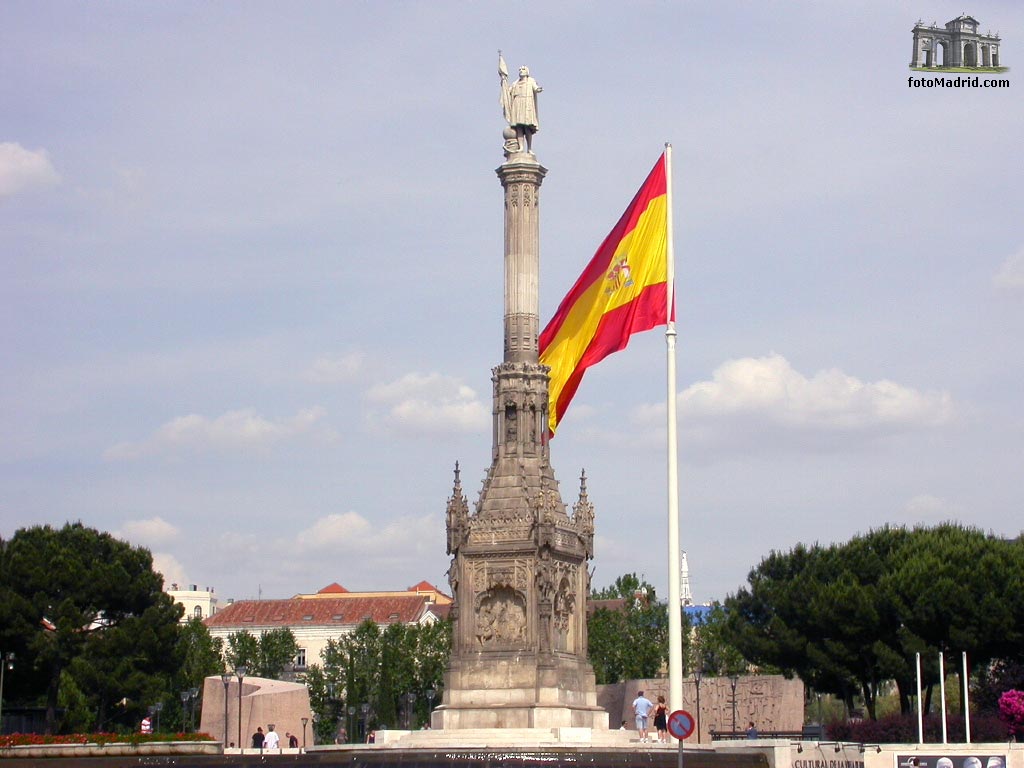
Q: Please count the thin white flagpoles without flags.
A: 3